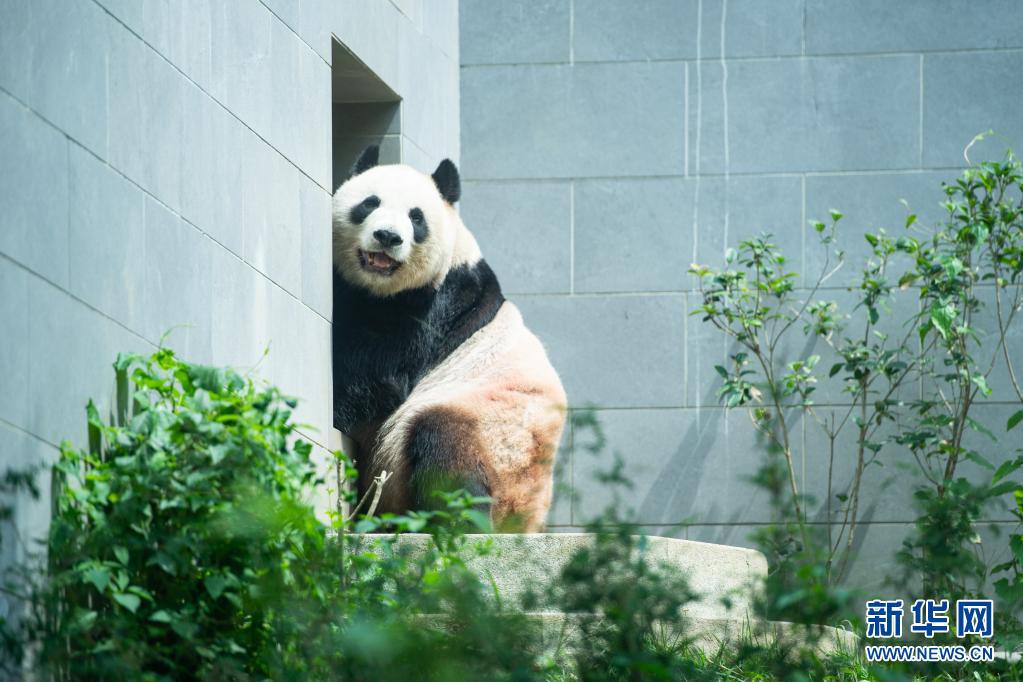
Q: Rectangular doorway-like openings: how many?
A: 1